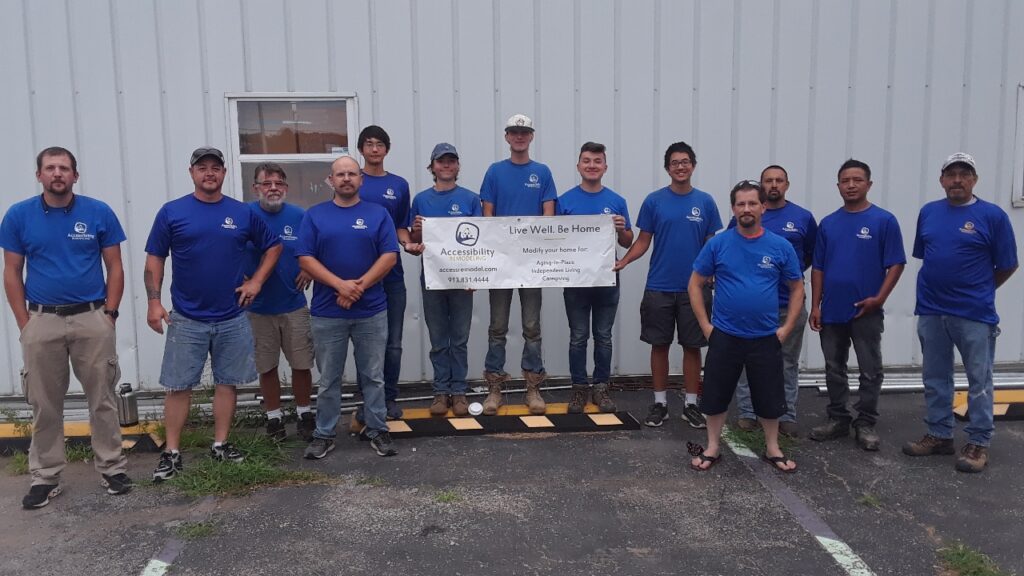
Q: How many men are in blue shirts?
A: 13